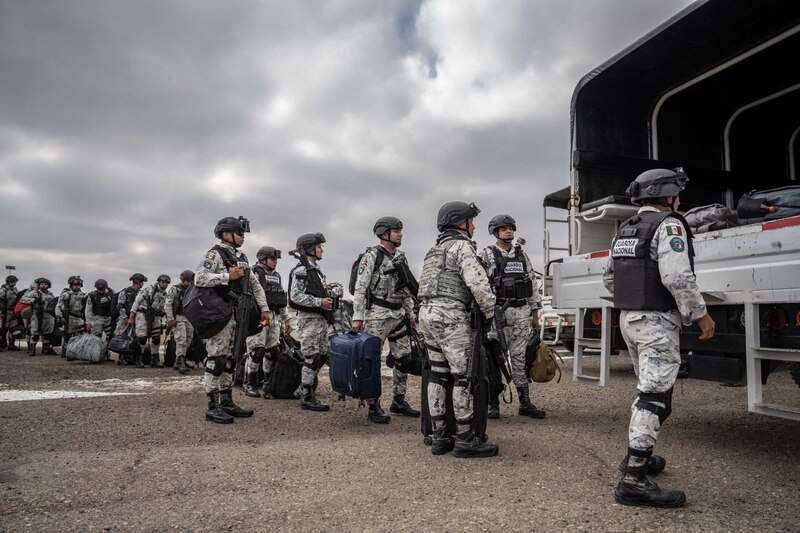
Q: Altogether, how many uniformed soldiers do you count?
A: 14